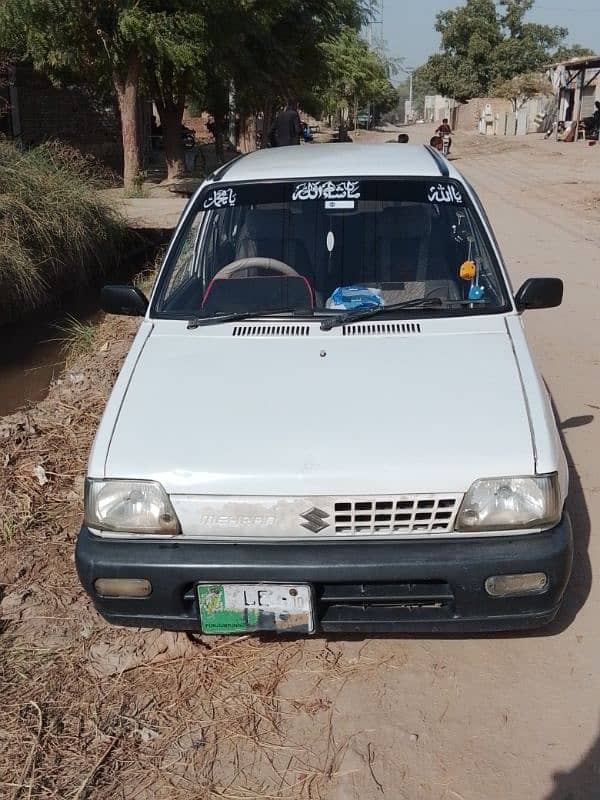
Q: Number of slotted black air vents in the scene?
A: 2